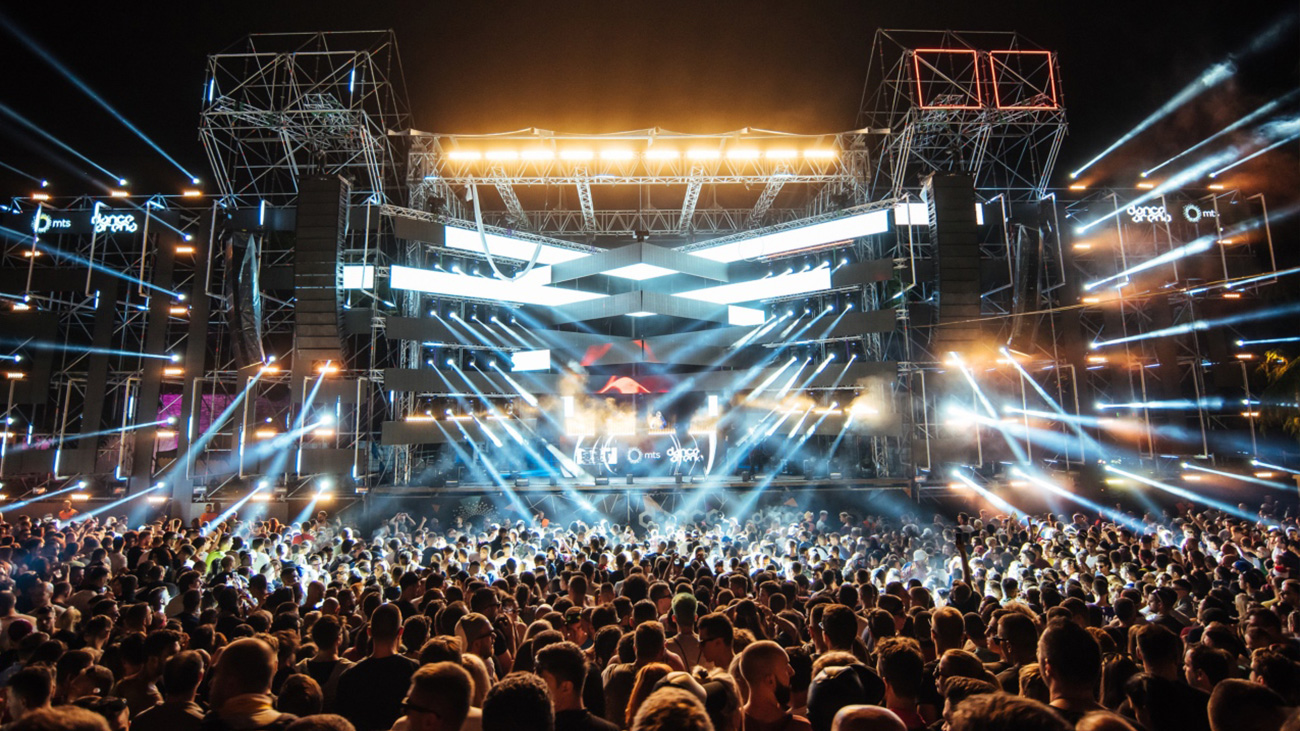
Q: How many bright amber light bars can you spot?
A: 10